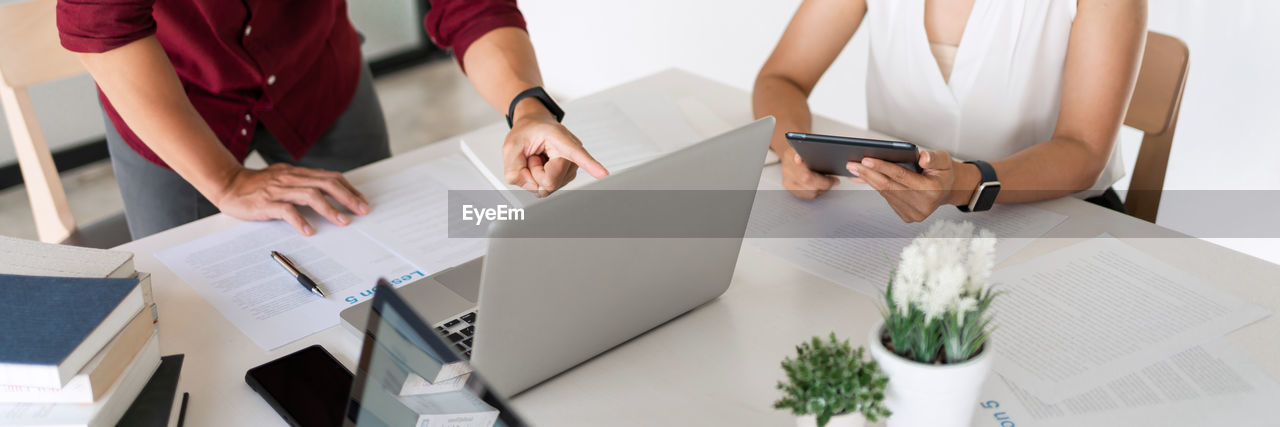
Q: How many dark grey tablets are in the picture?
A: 1